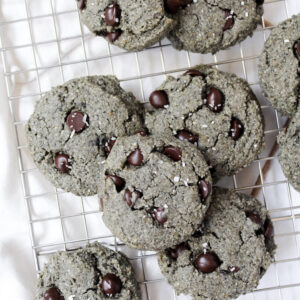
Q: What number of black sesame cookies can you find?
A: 9